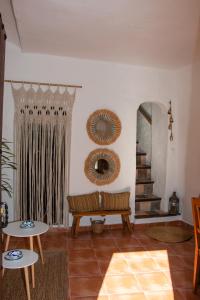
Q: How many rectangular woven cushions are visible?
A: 2